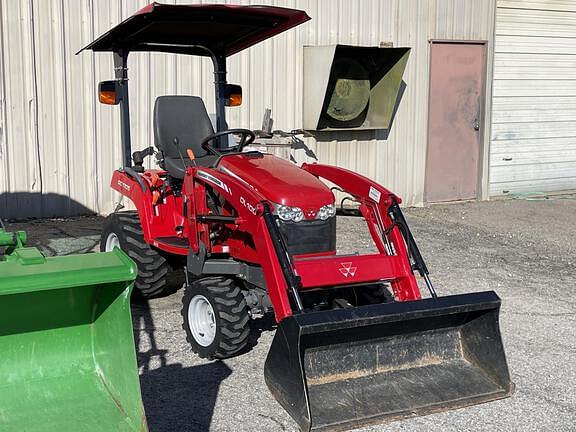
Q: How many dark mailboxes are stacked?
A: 0